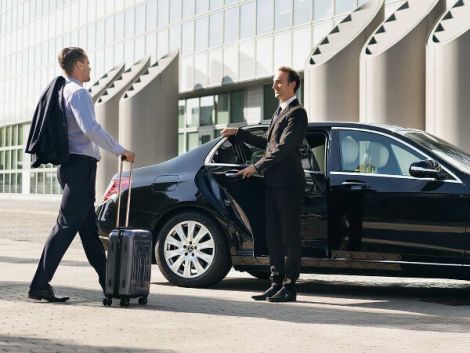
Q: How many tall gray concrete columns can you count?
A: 6